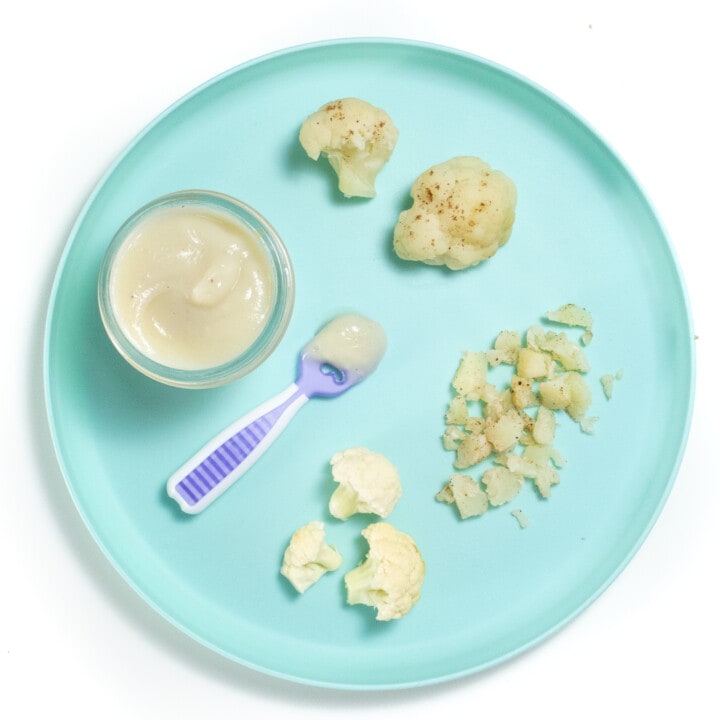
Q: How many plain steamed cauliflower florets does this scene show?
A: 3